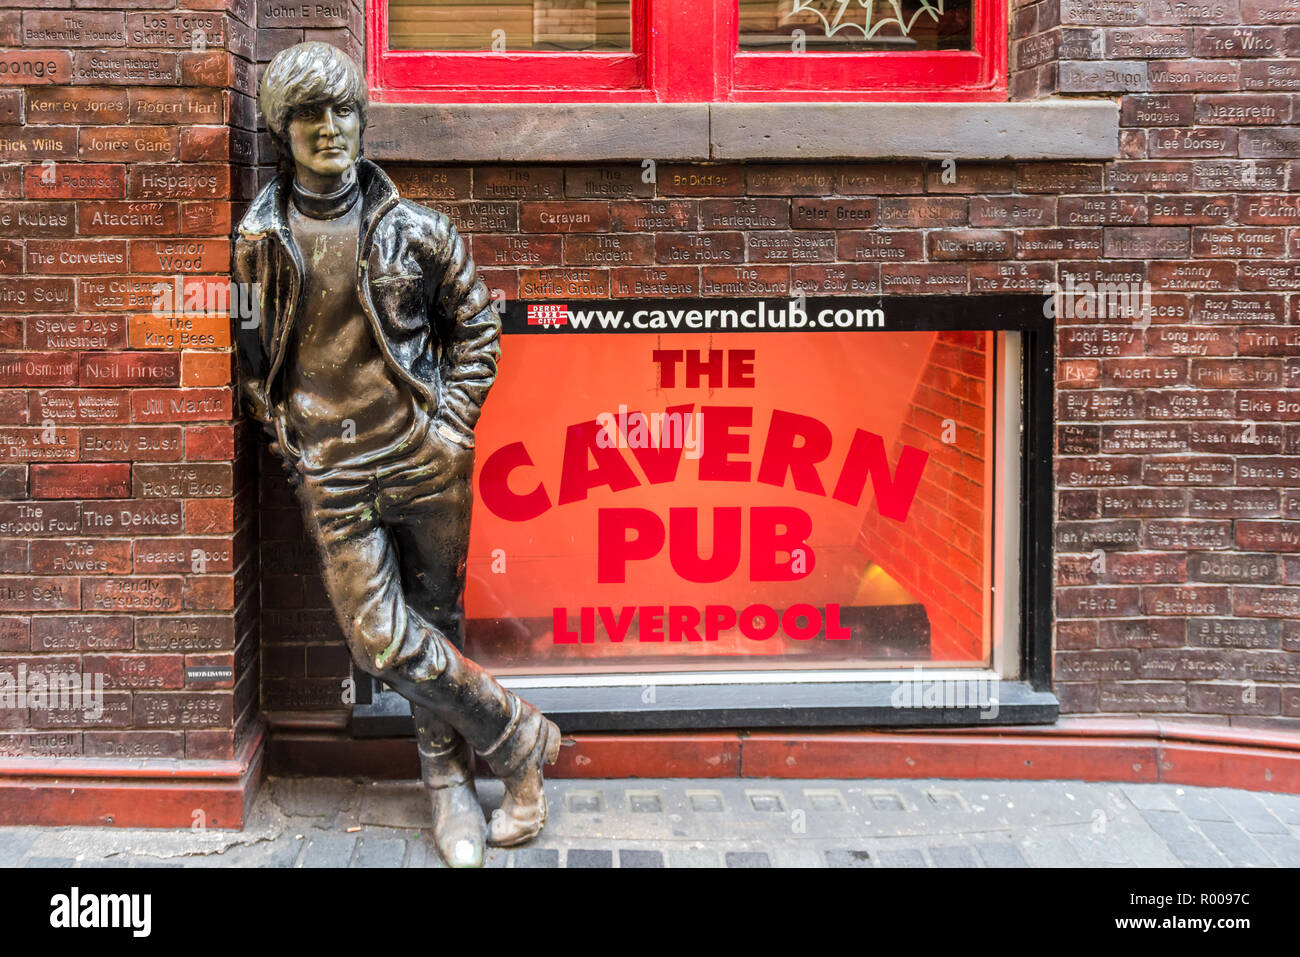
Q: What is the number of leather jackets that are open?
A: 1